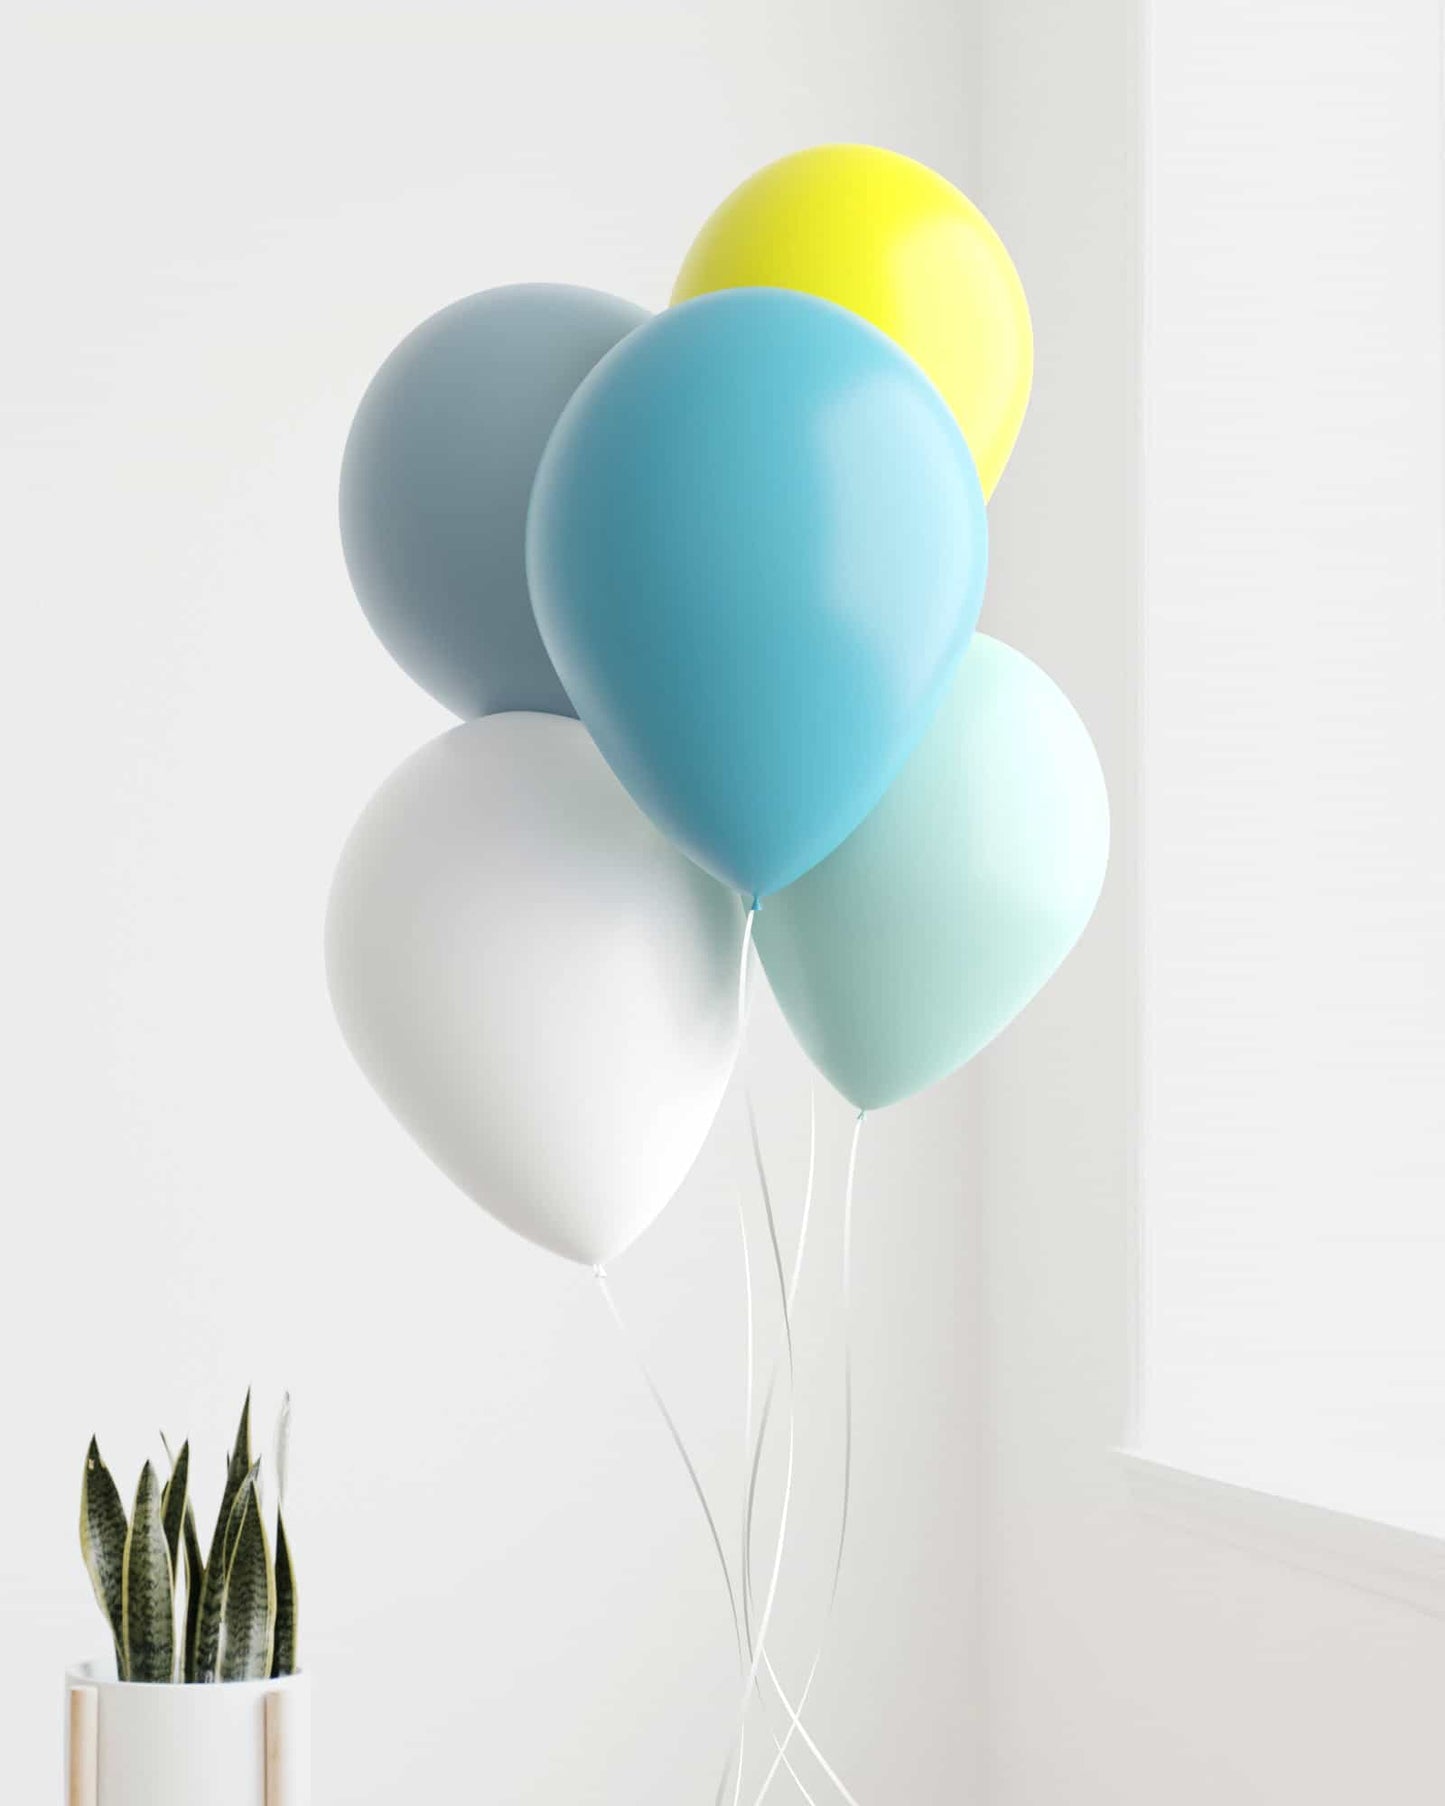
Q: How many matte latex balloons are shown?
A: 5